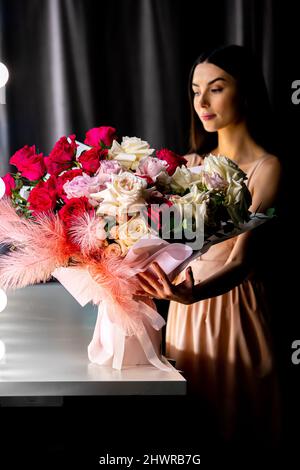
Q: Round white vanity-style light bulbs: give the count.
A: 4